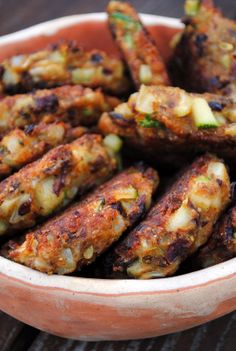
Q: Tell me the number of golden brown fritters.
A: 10